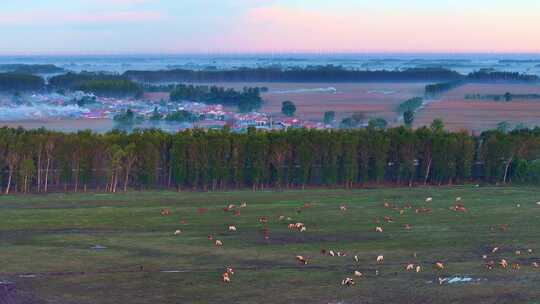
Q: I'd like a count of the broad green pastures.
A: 1